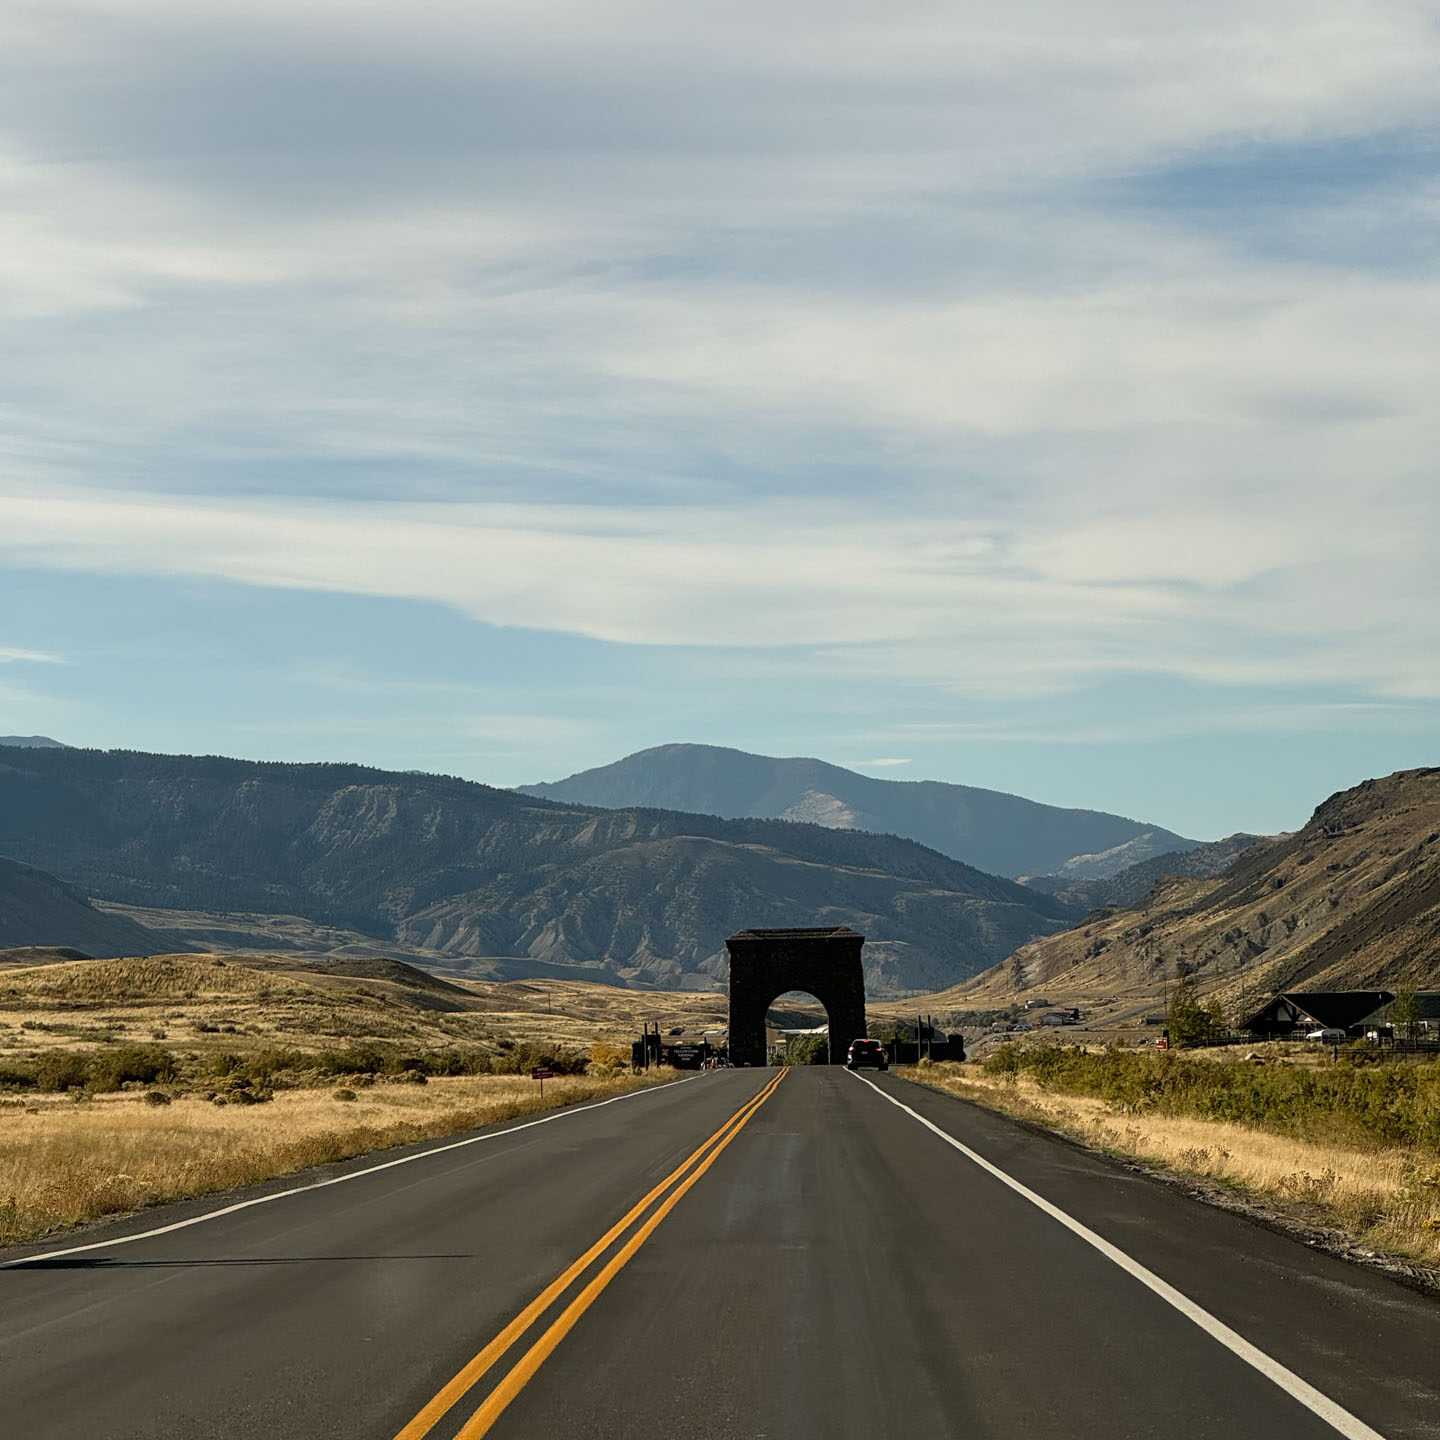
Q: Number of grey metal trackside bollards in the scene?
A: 0